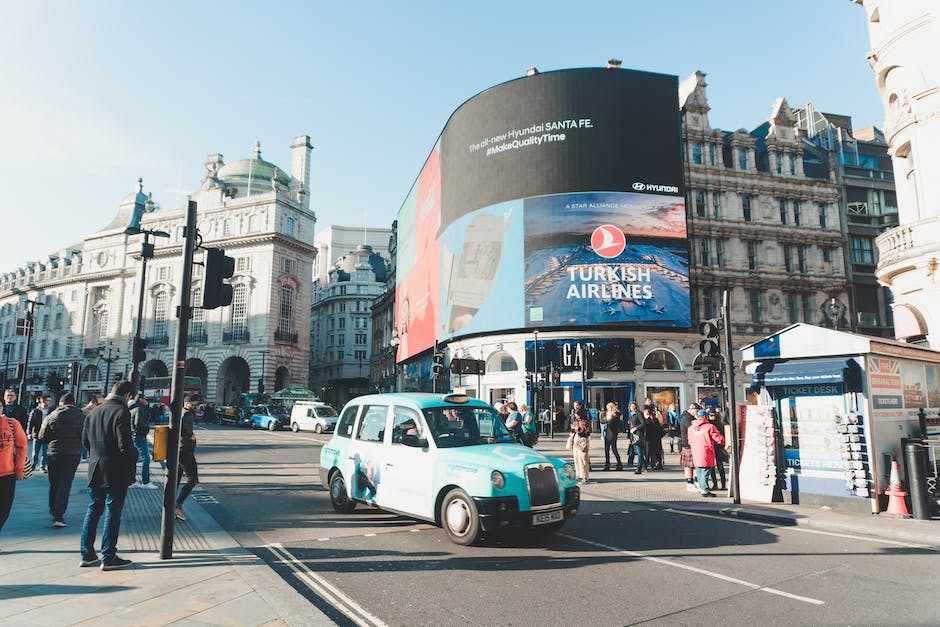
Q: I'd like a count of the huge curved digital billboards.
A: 1